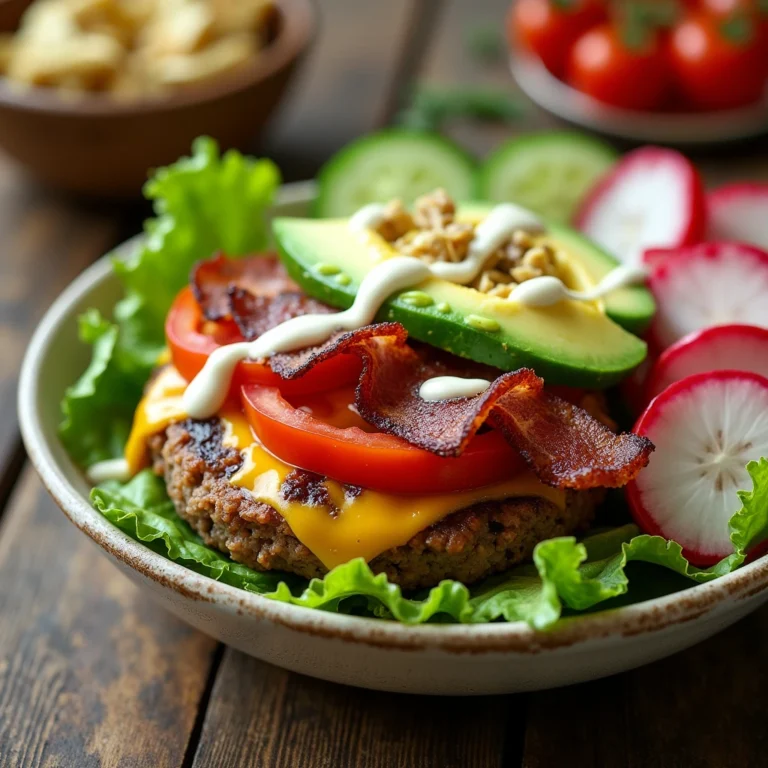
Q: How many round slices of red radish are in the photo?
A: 5